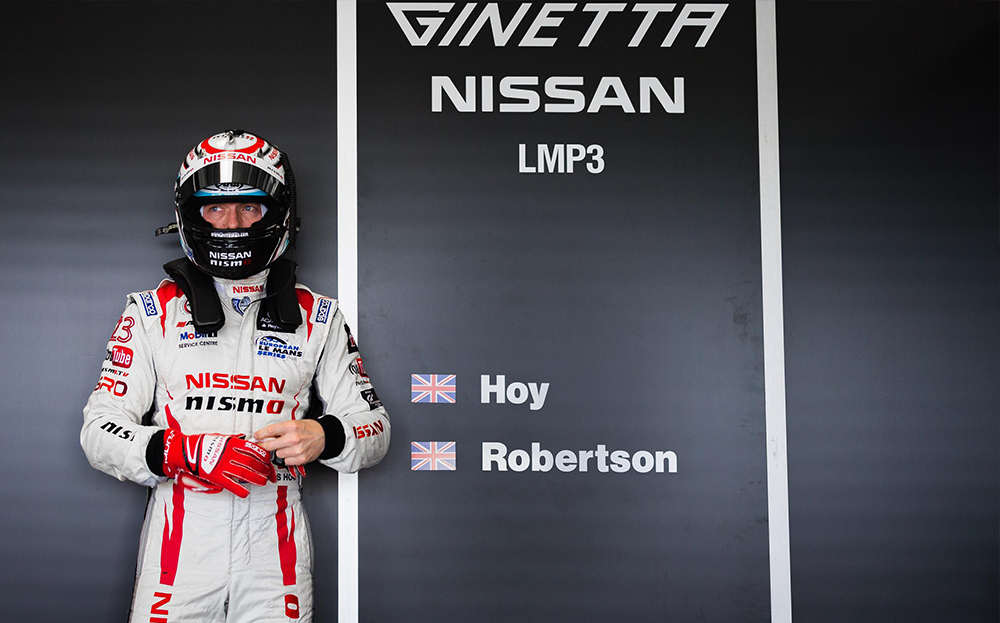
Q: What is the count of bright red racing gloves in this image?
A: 2